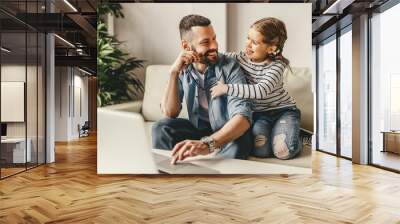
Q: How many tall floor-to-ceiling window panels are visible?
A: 3